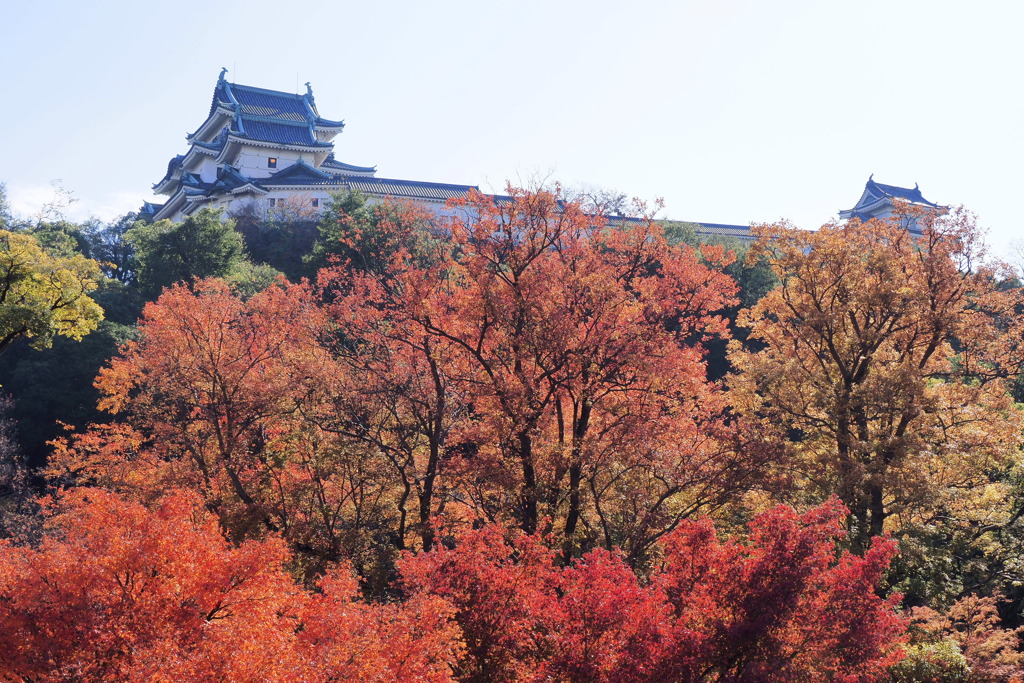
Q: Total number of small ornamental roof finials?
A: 4